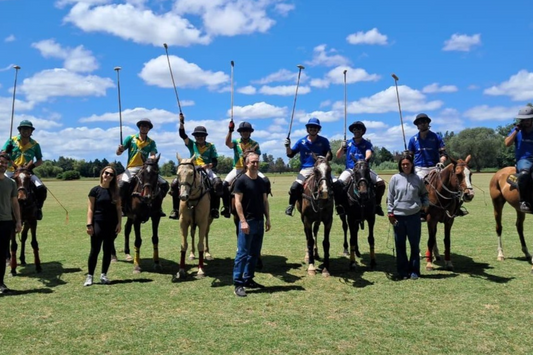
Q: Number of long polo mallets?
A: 7